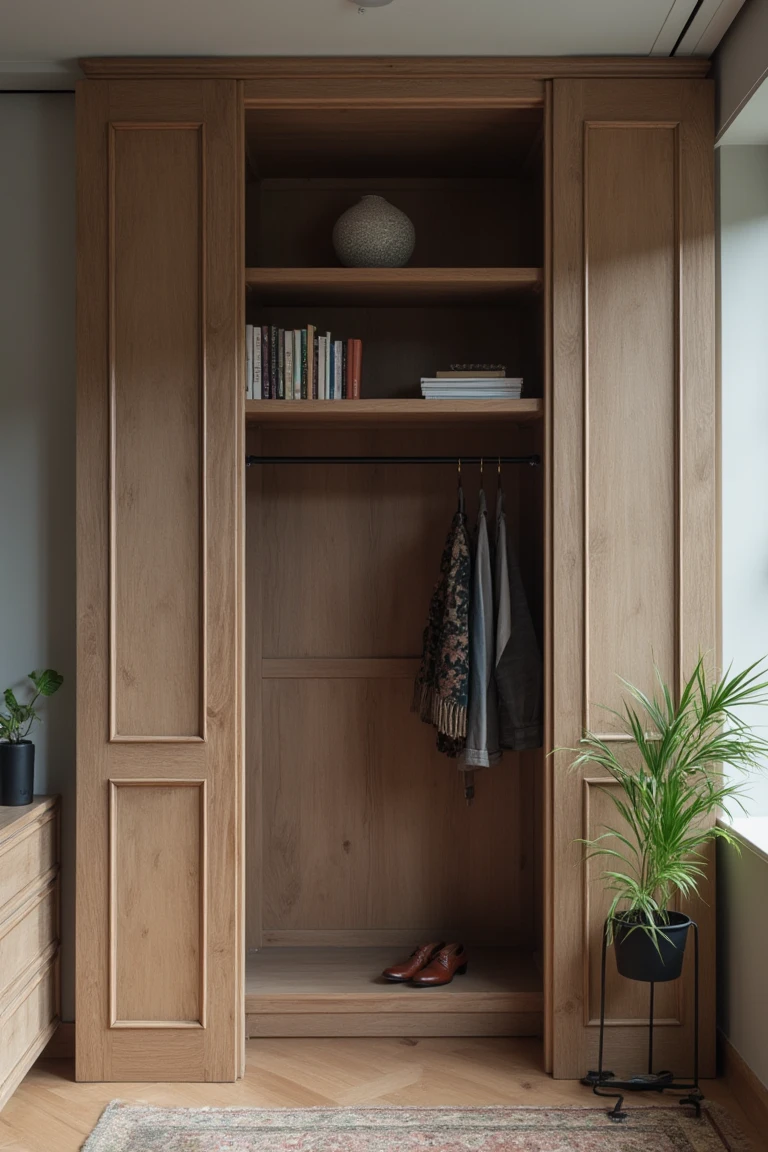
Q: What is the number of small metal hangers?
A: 3